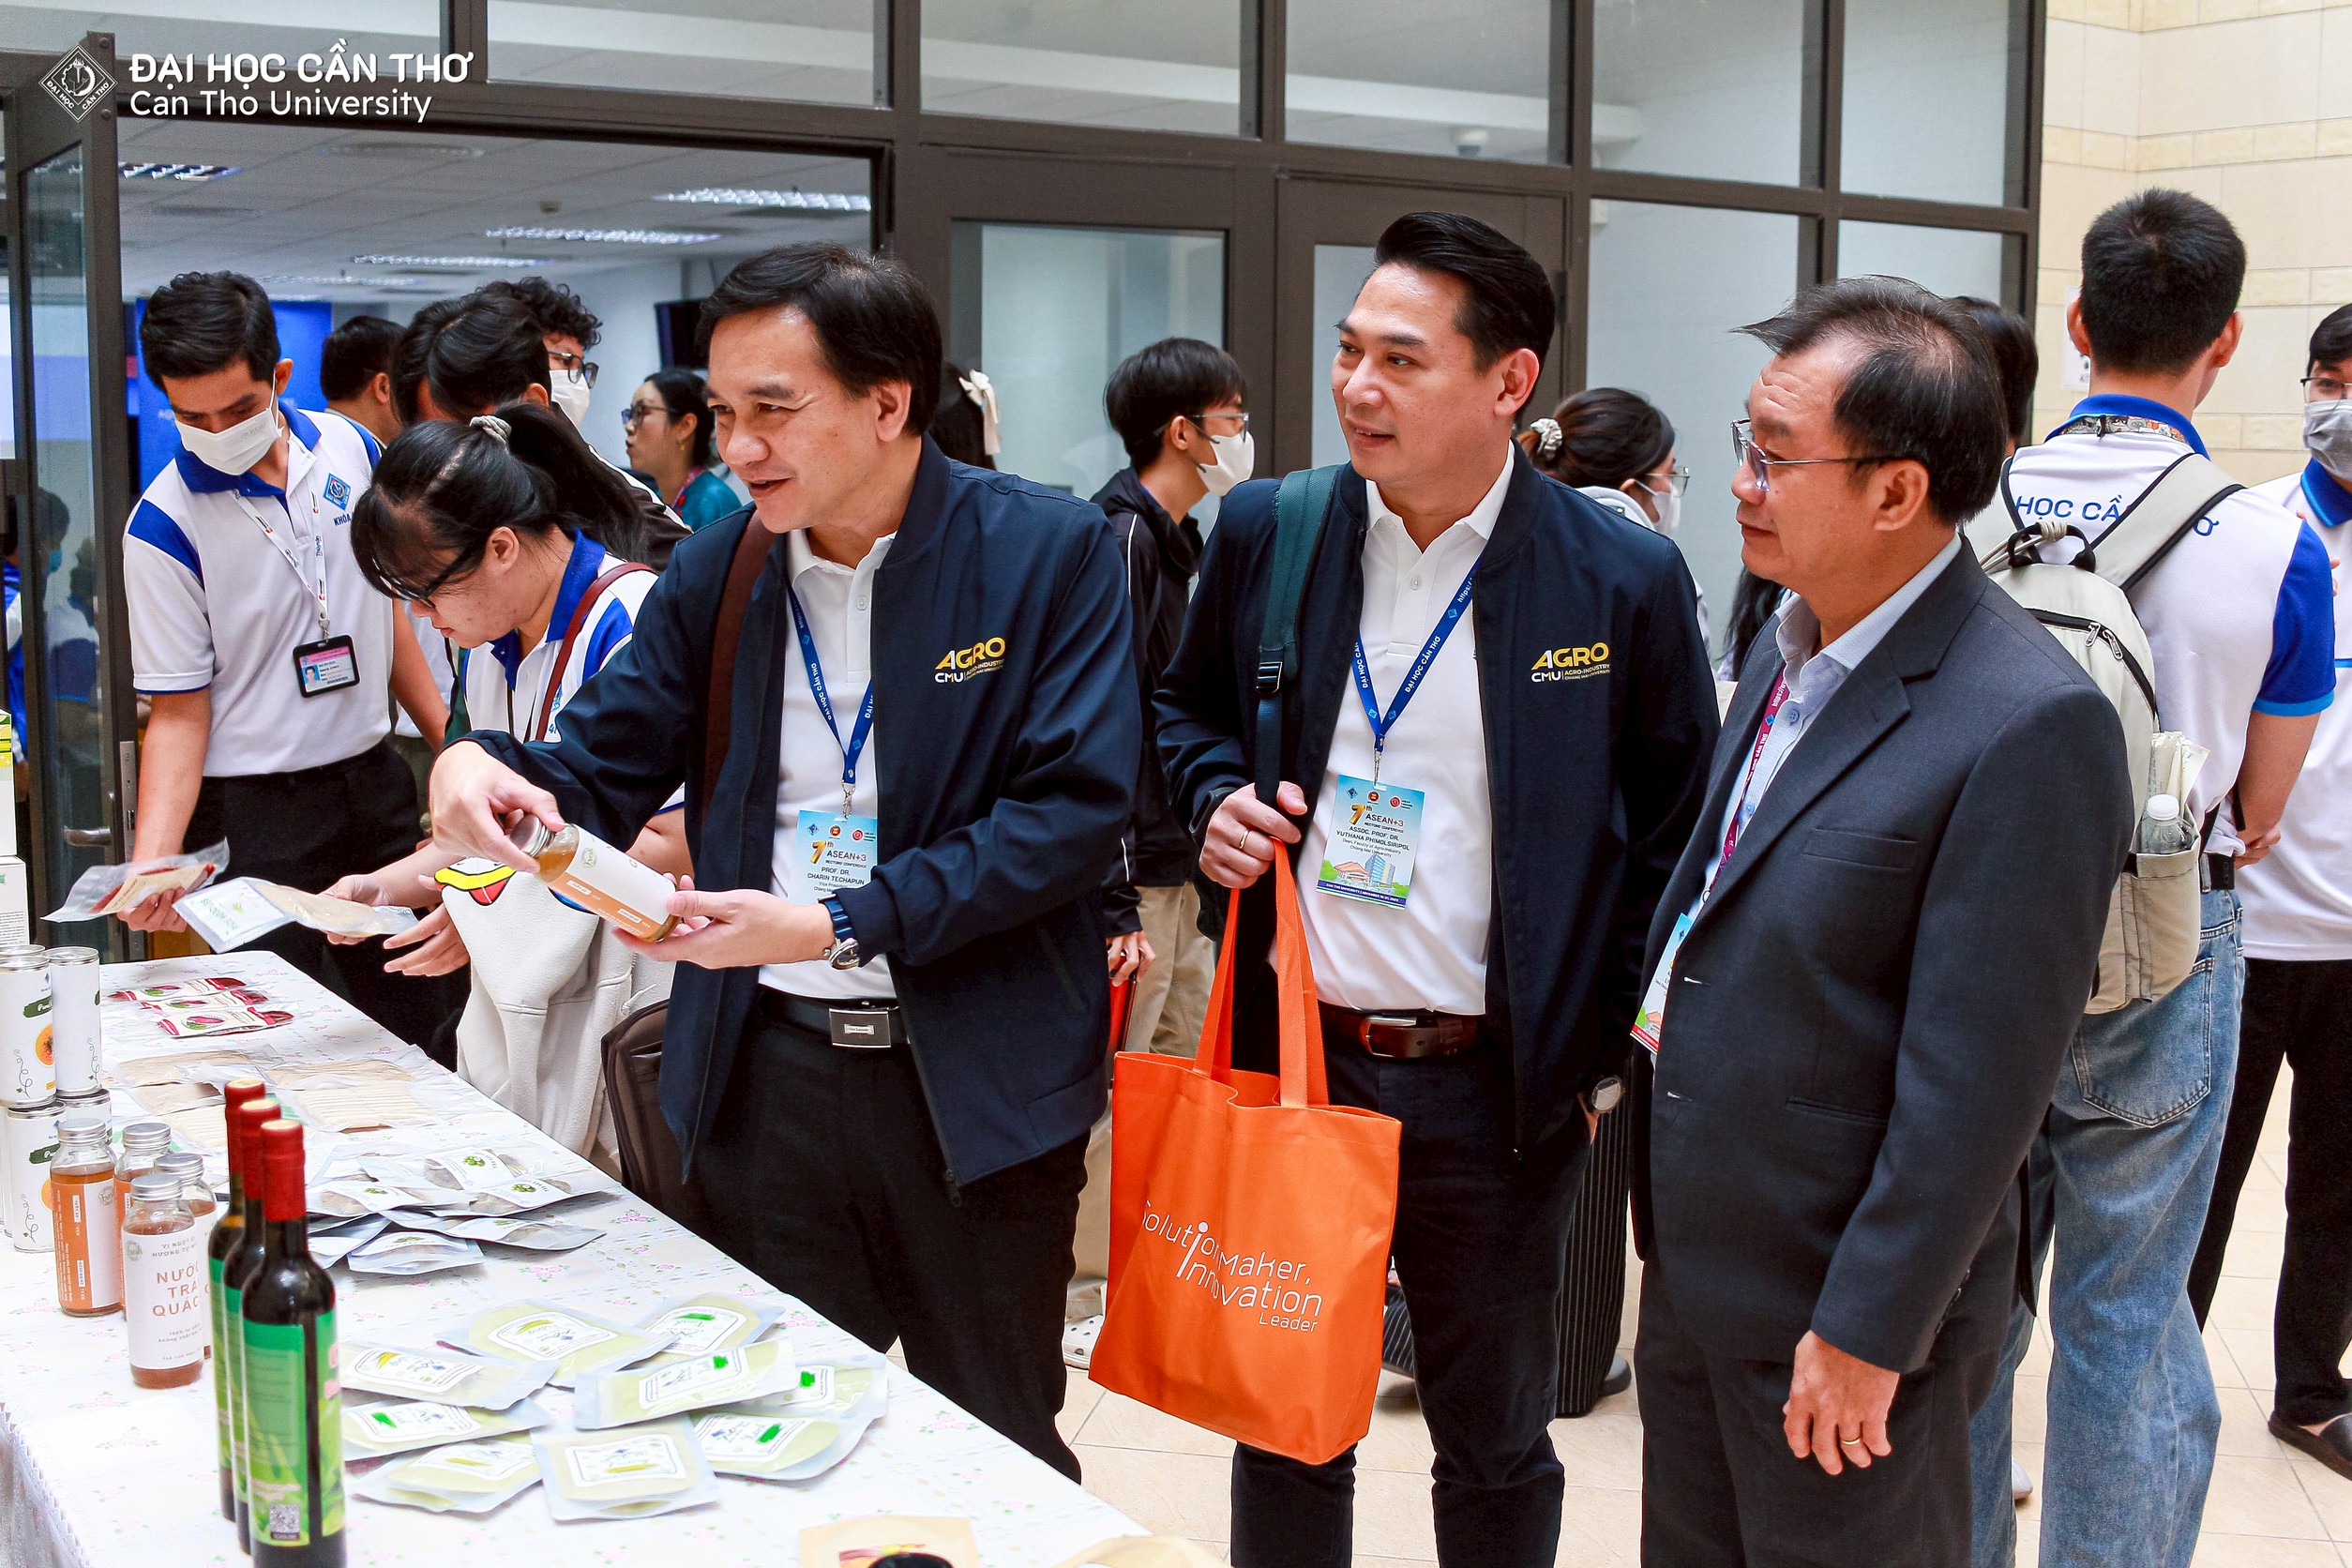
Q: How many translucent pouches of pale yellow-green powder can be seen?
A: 9